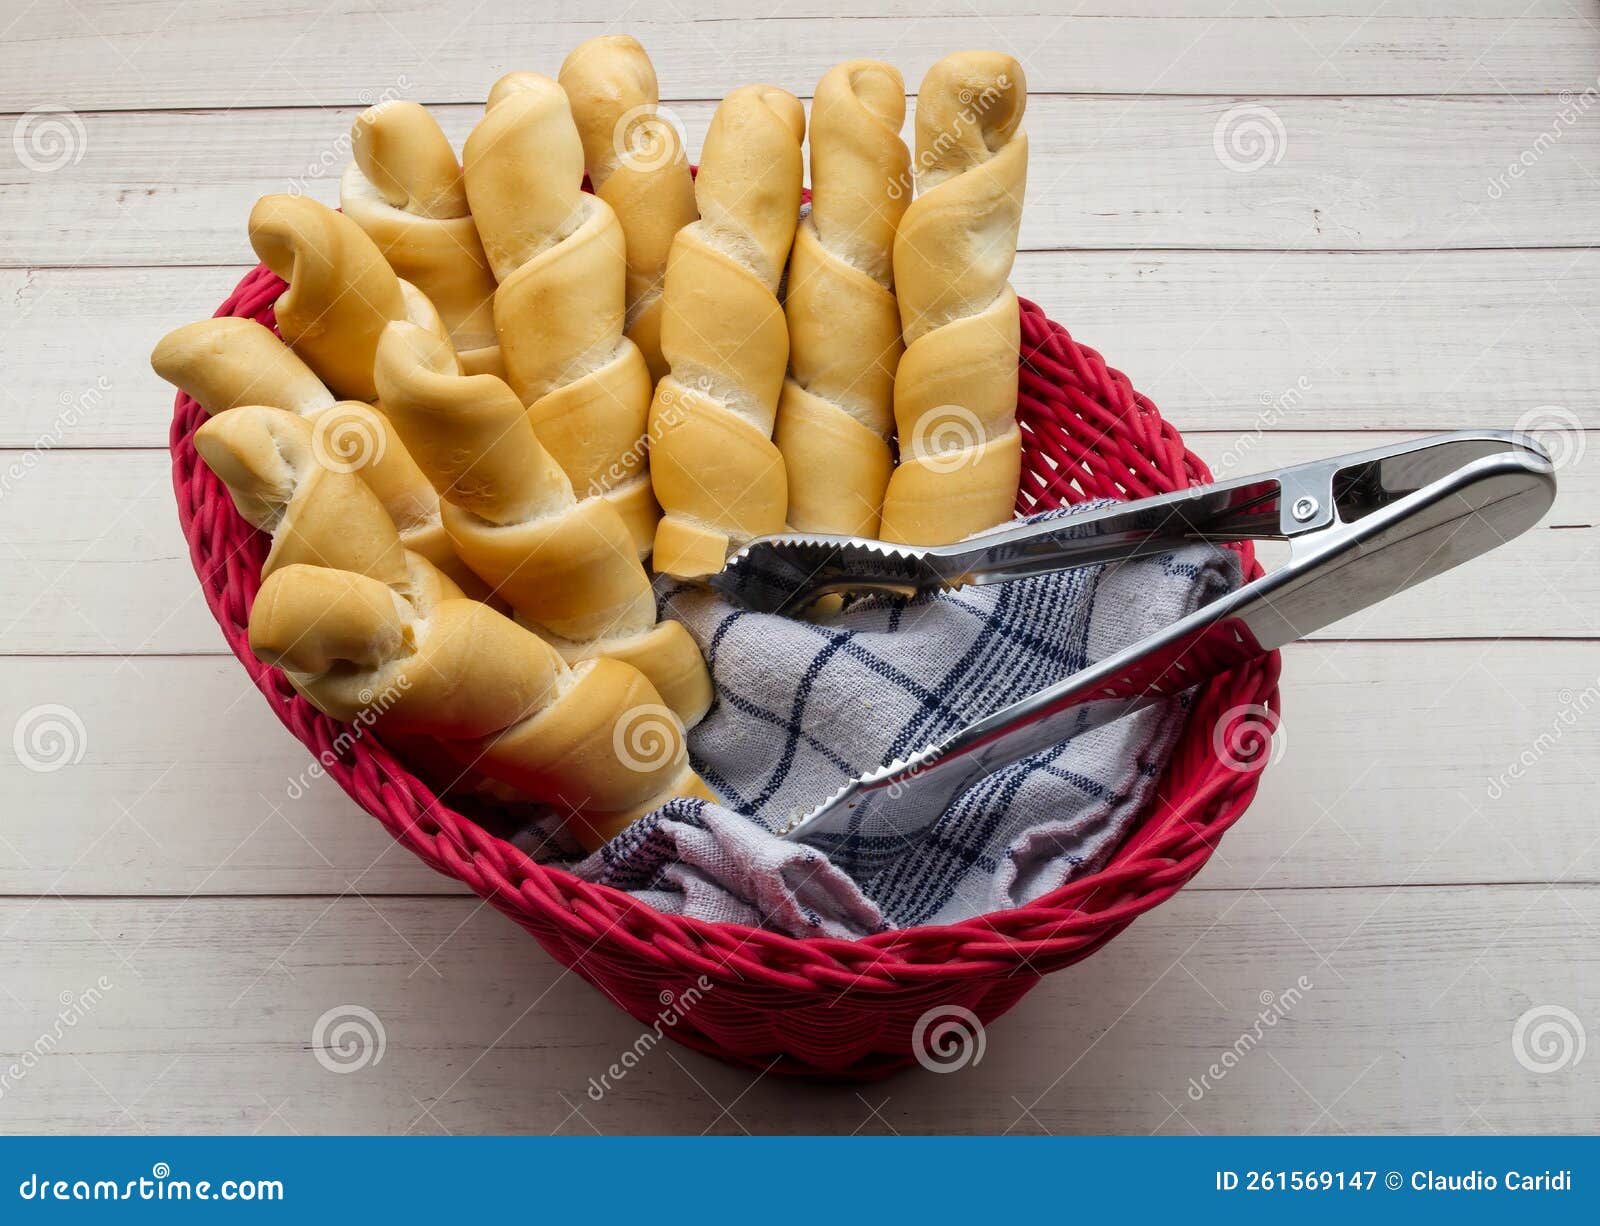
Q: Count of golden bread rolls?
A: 11